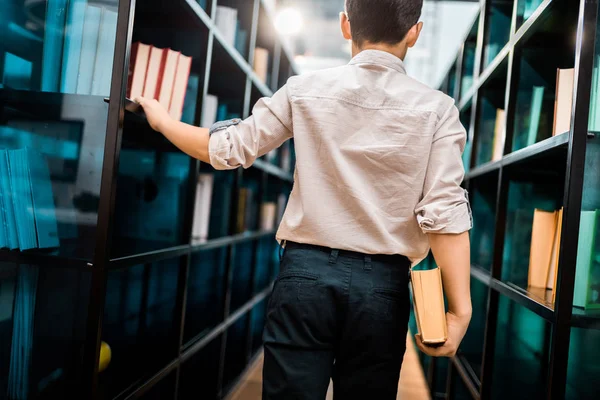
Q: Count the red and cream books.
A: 4